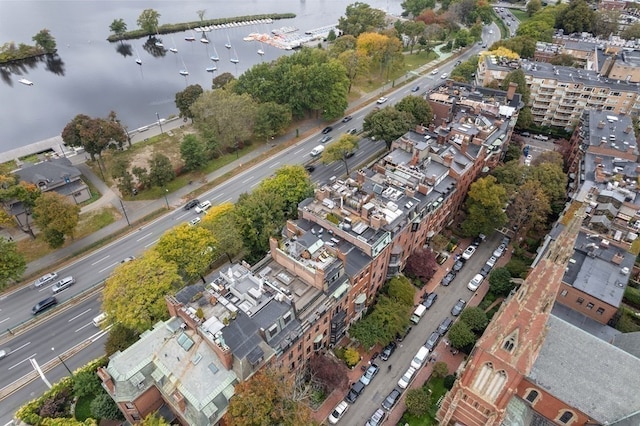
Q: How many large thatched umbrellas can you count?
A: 0